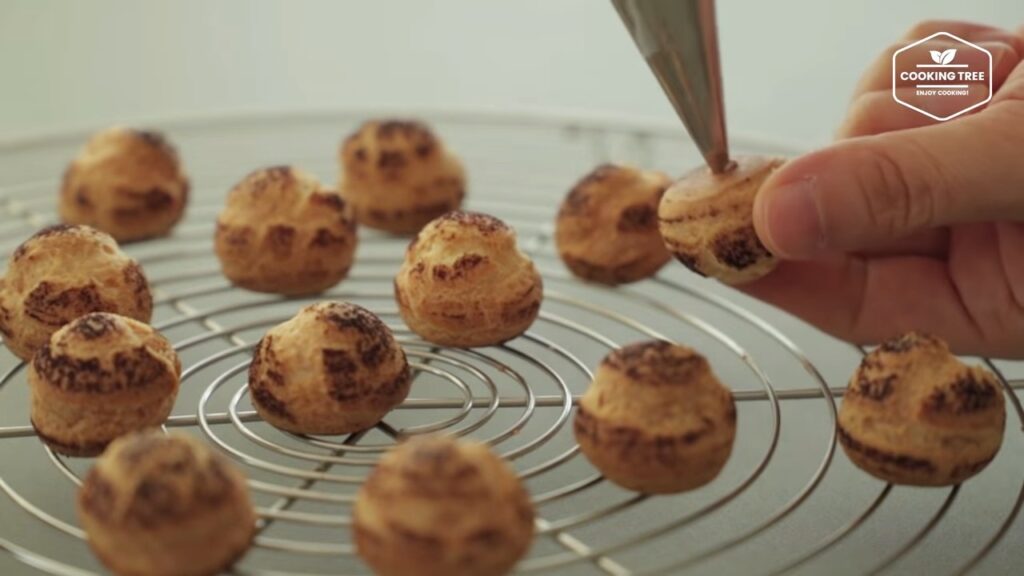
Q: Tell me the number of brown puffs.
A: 13